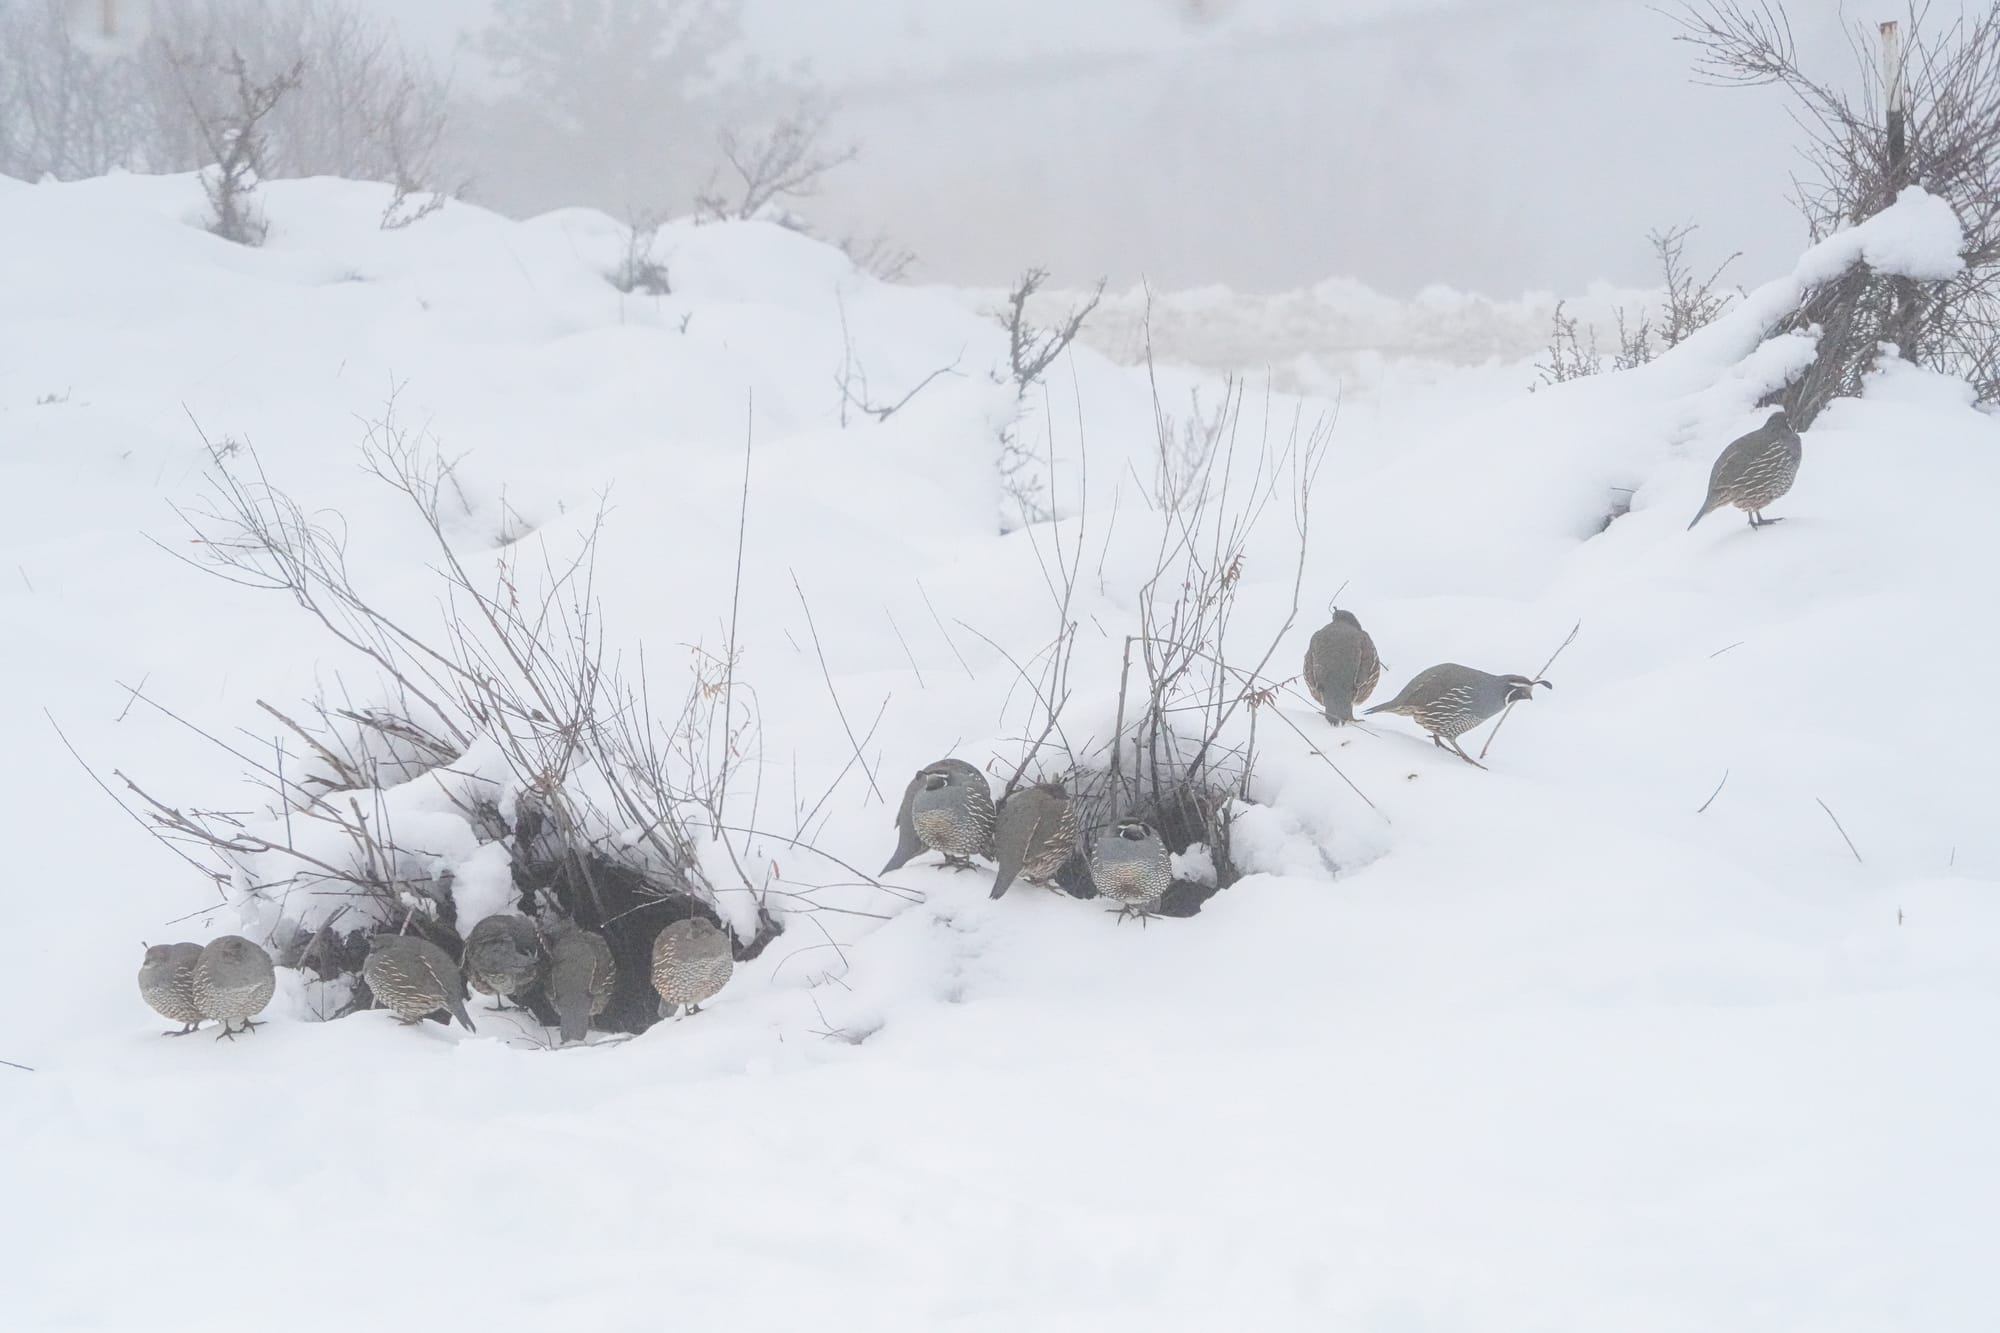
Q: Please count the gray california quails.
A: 13